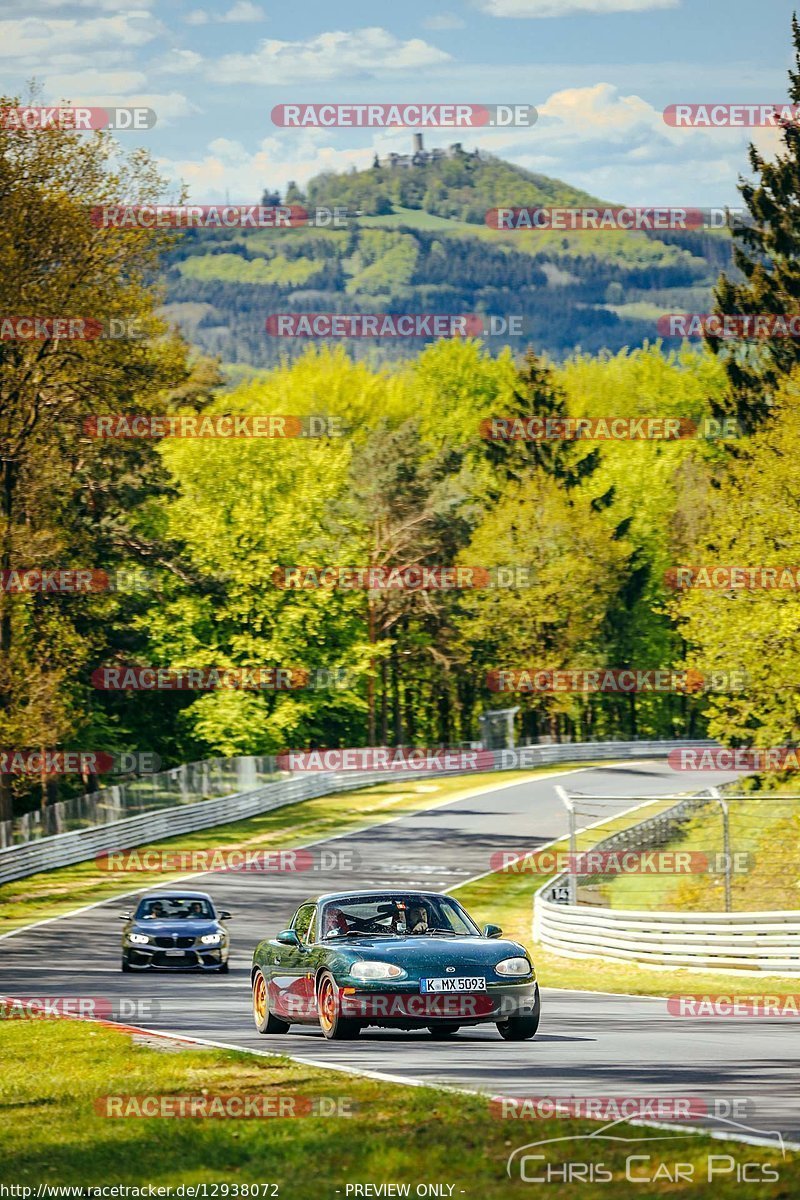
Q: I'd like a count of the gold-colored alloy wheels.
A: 2